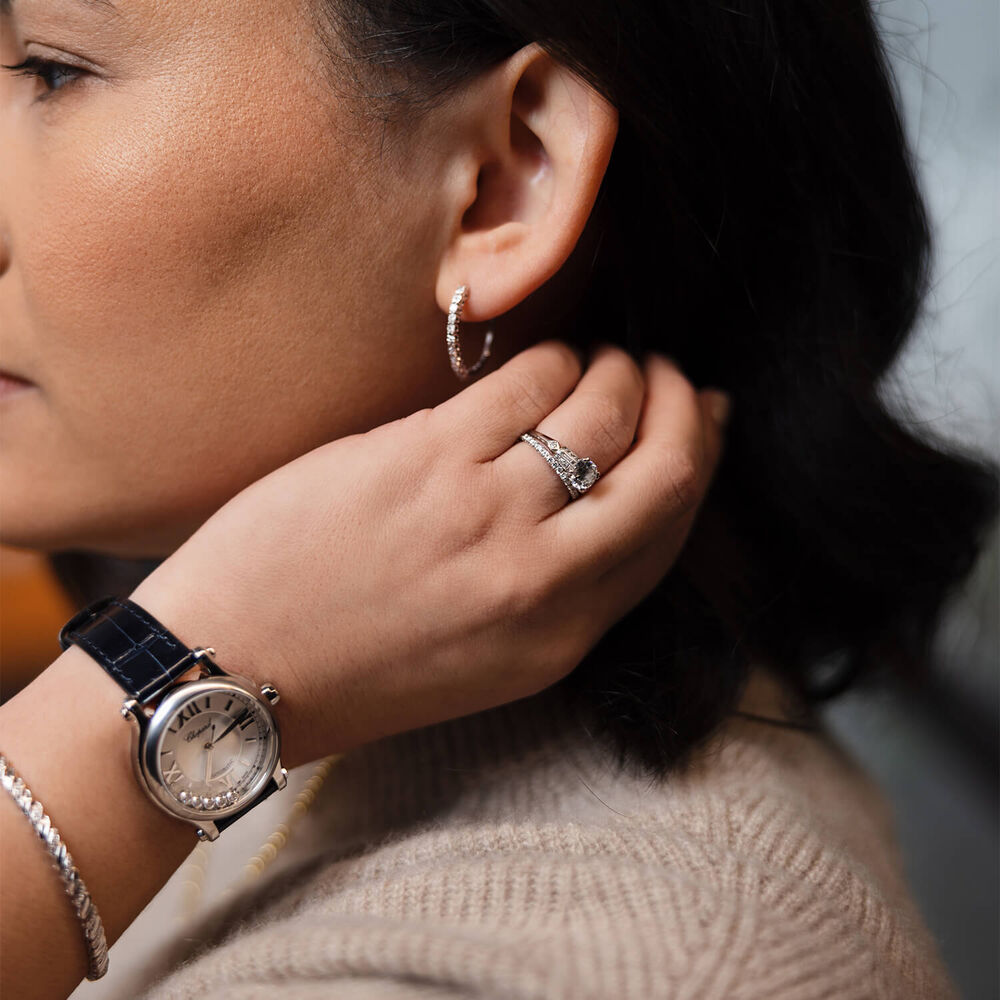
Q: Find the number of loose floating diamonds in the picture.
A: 5